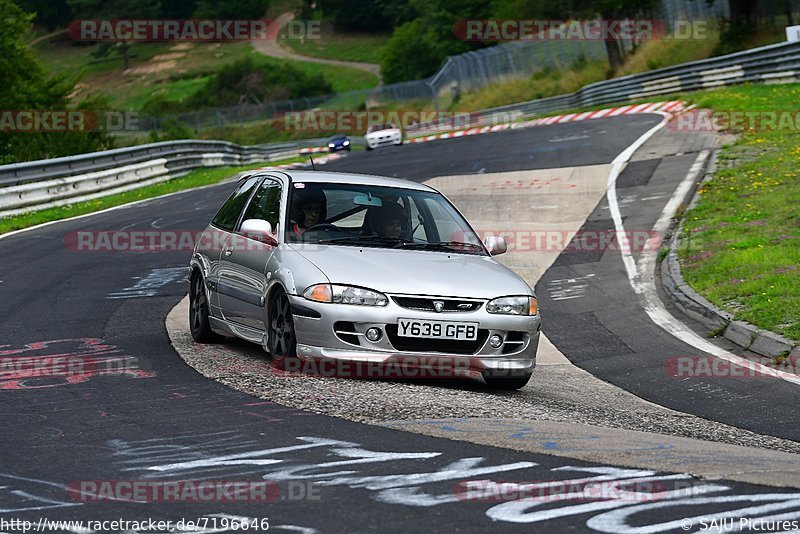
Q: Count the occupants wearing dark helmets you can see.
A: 2